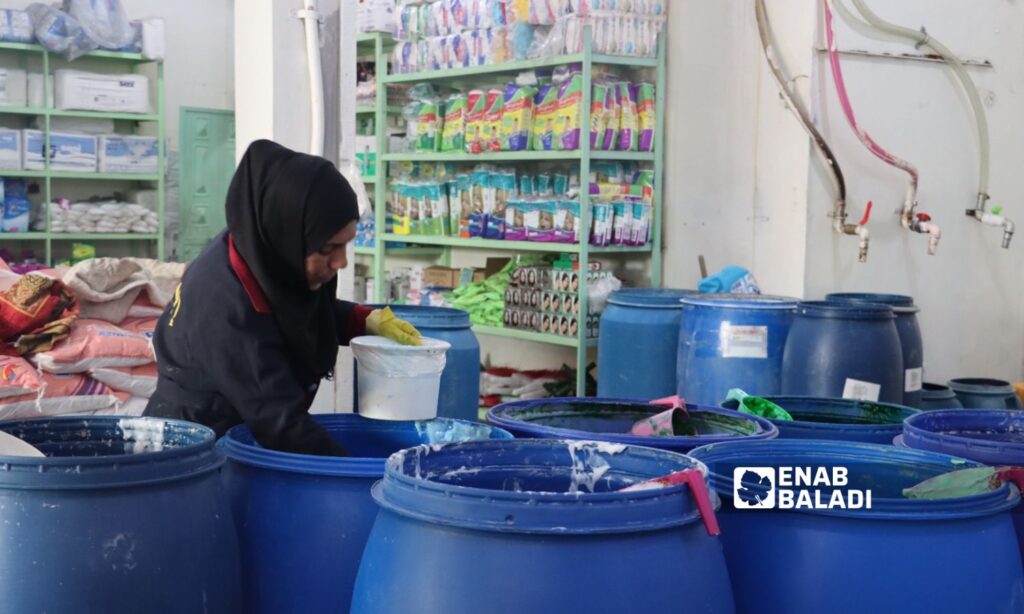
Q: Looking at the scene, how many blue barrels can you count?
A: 14